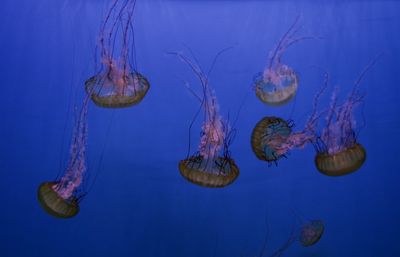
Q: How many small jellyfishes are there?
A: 1